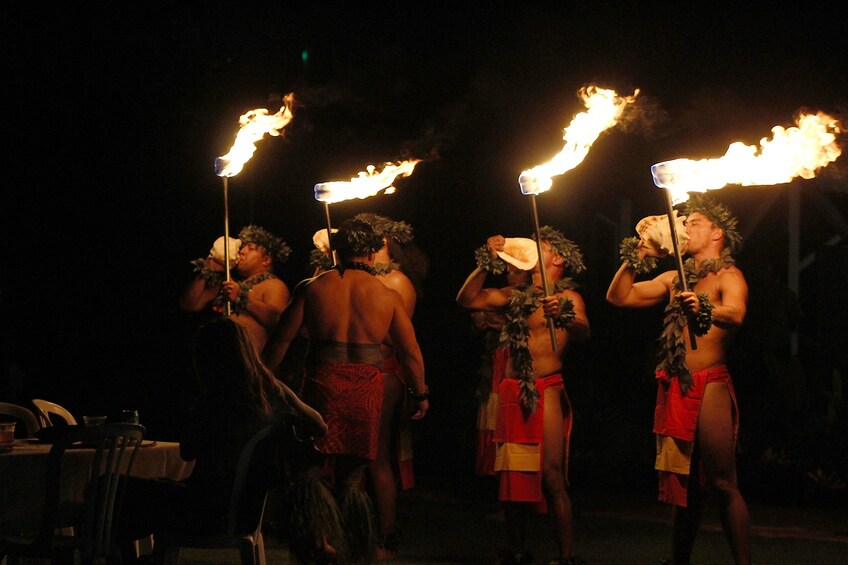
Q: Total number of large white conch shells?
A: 4